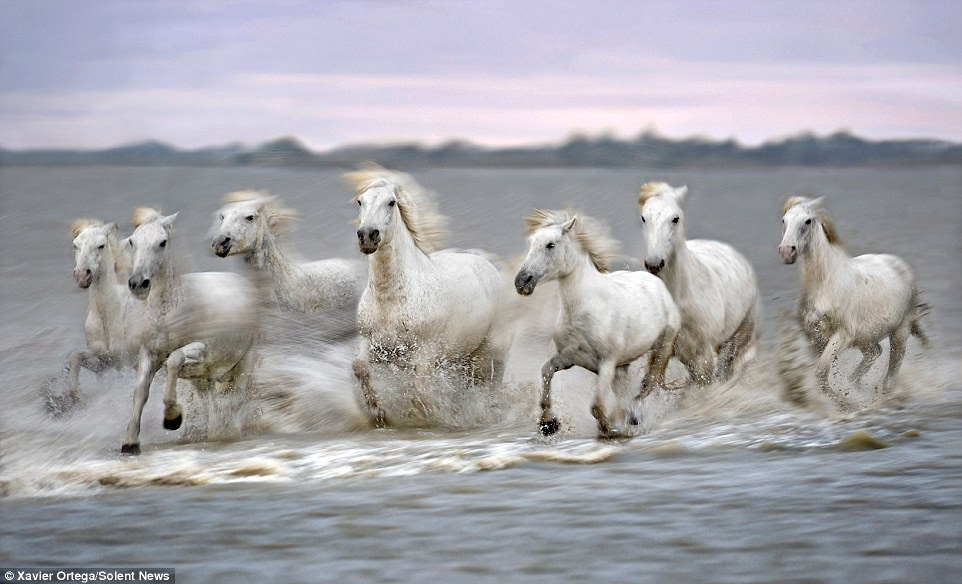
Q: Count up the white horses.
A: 7